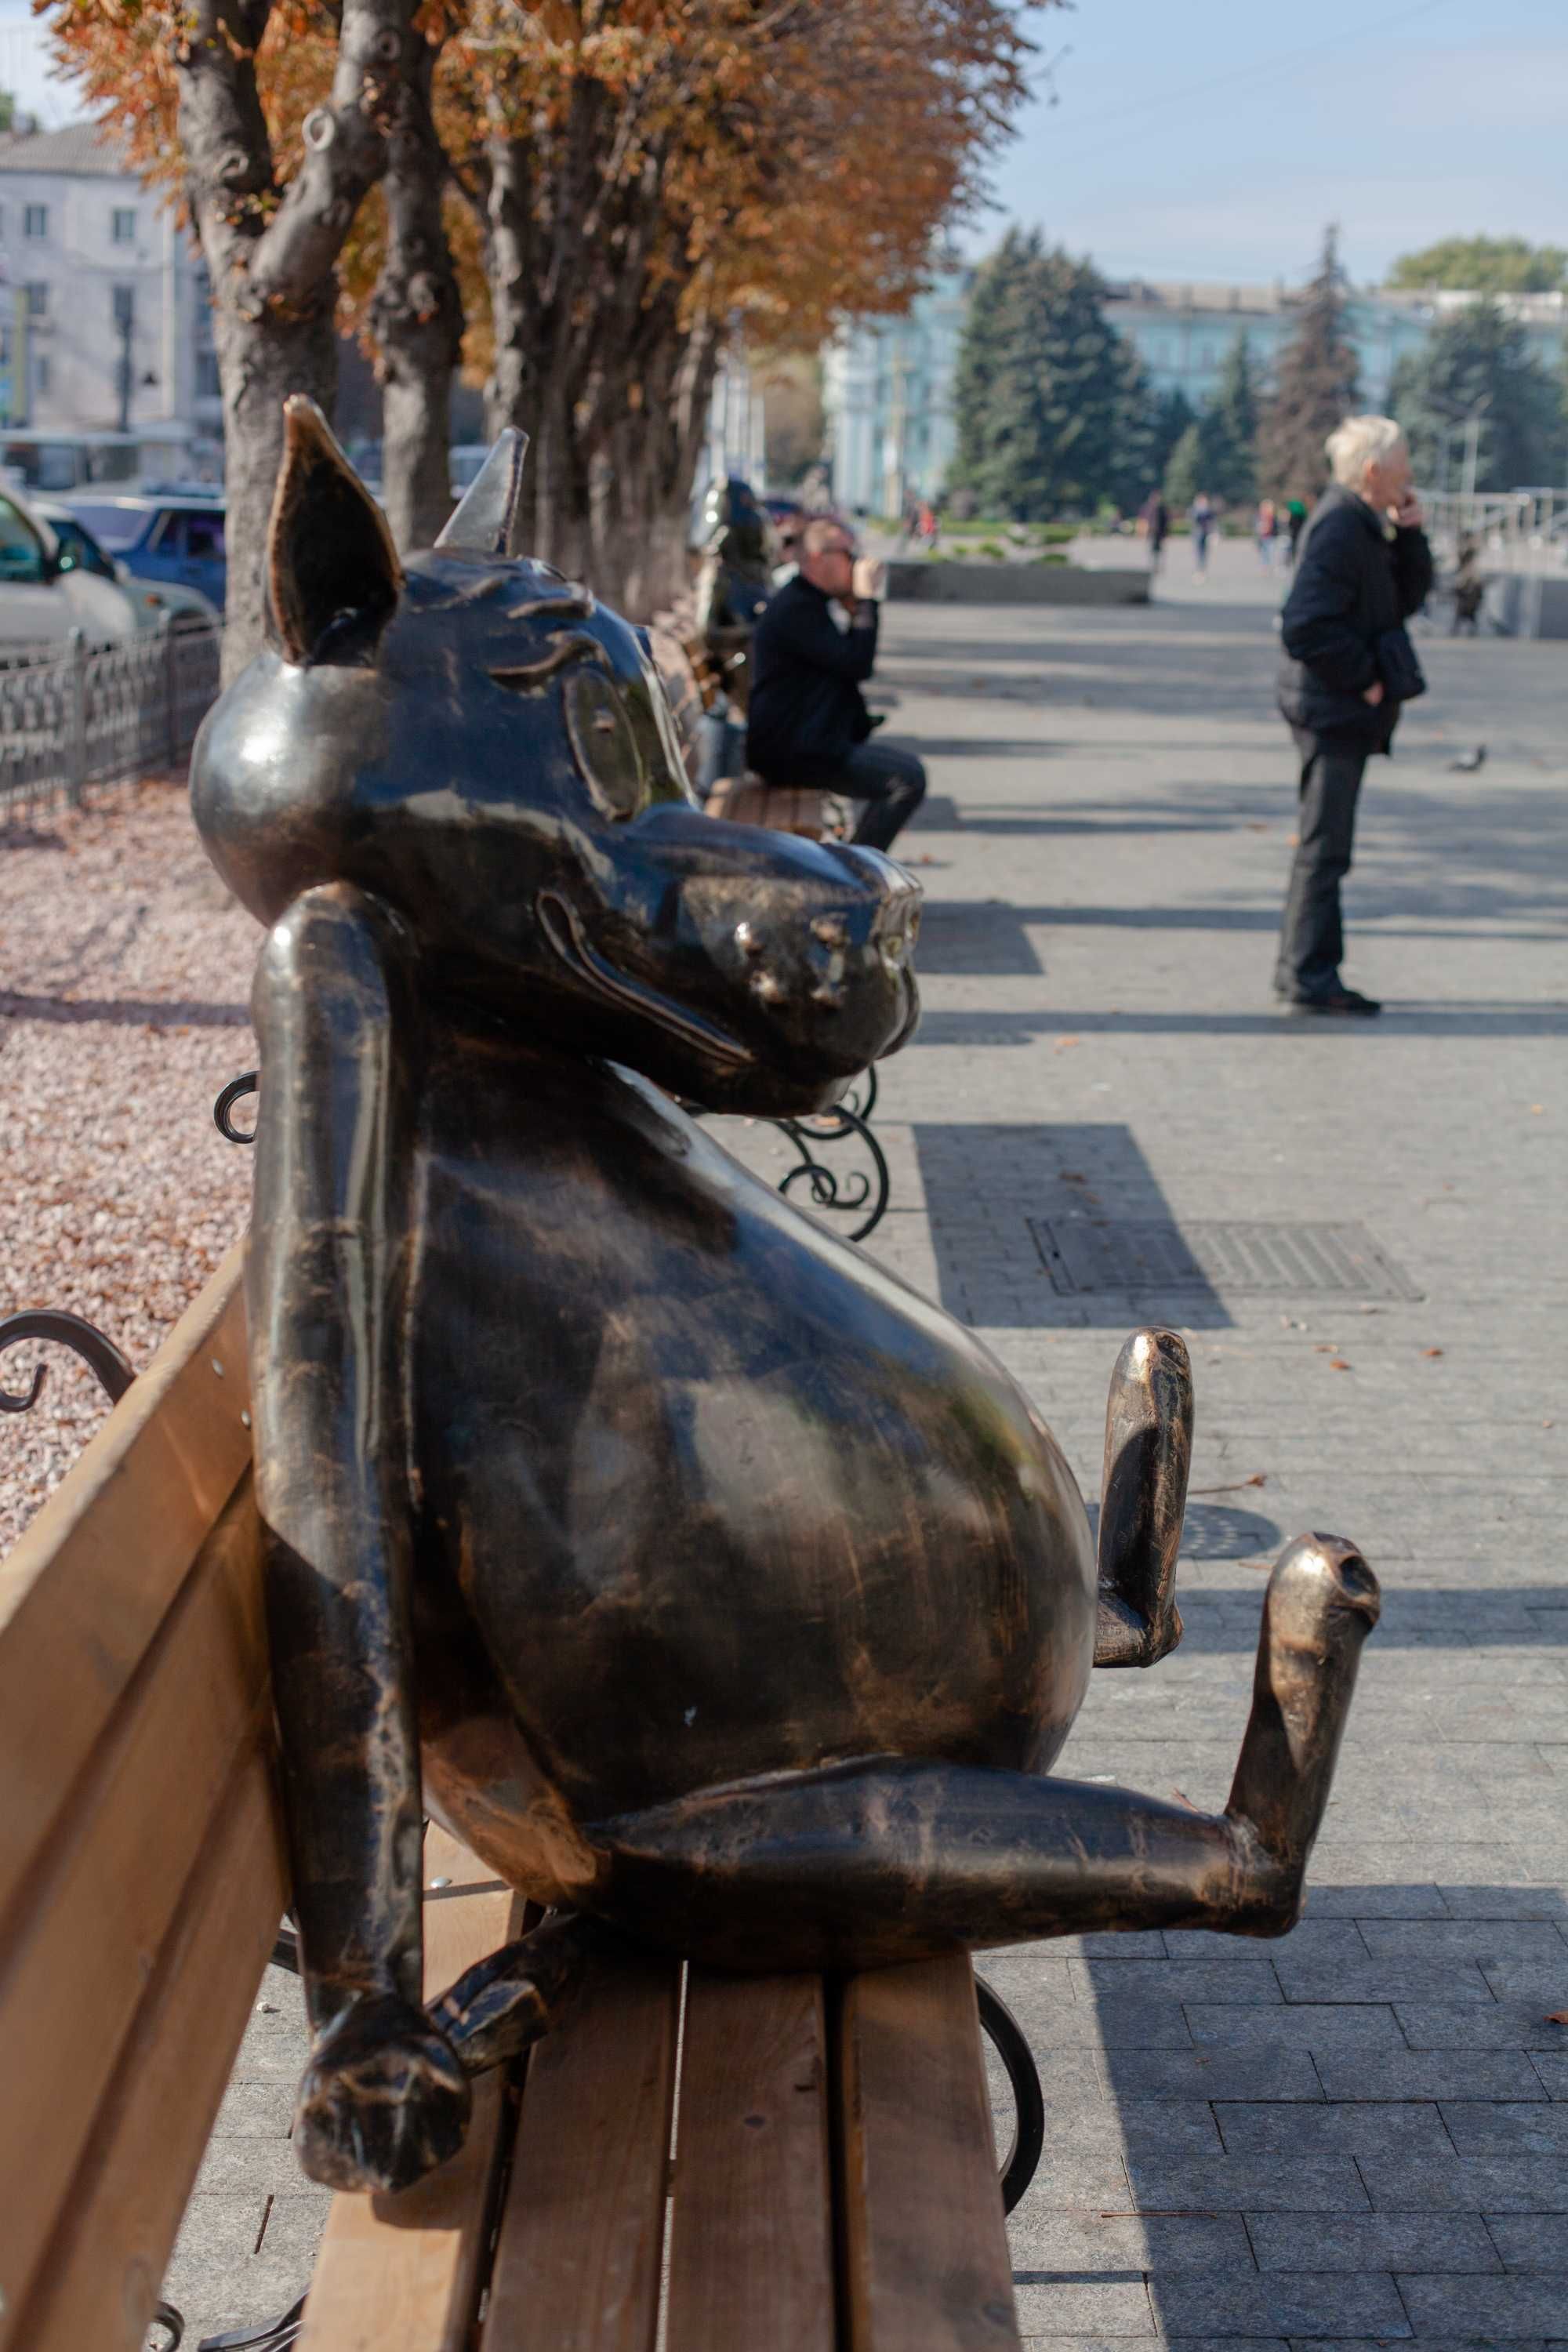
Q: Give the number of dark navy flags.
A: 0